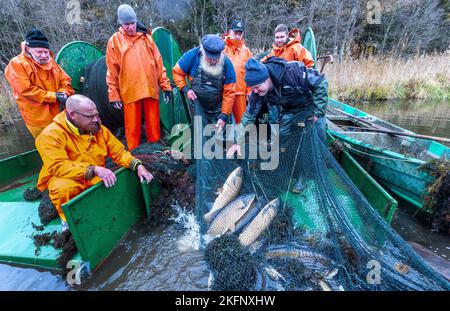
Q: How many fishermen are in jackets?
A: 7